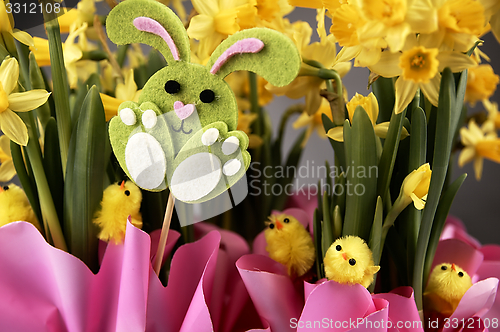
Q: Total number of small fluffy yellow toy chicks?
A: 5